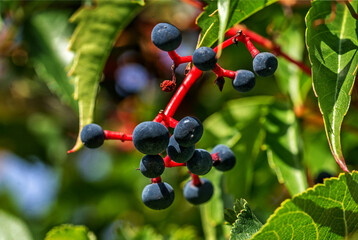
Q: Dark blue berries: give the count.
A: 13